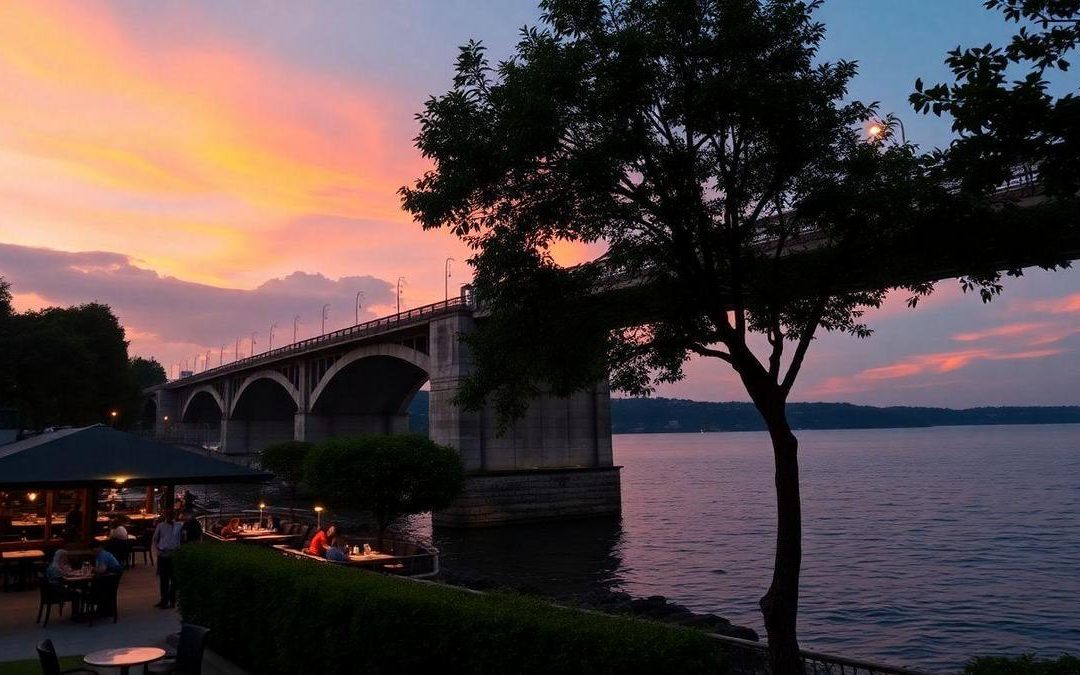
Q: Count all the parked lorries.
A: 0